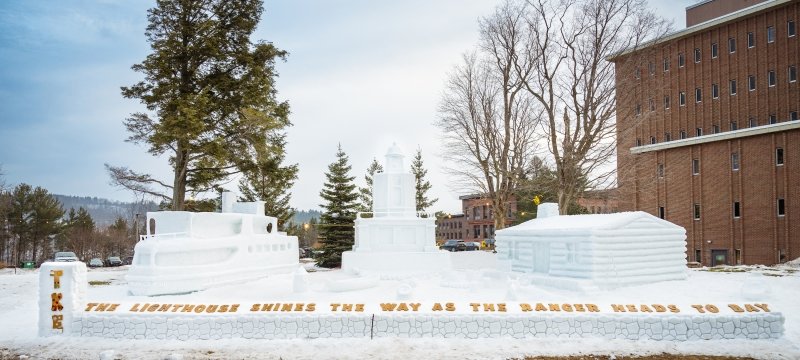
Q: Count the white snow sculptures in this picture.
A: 3